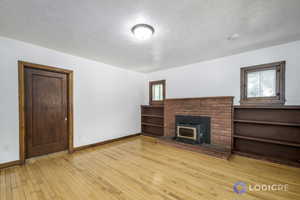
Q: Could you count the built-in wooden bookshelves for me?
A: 2